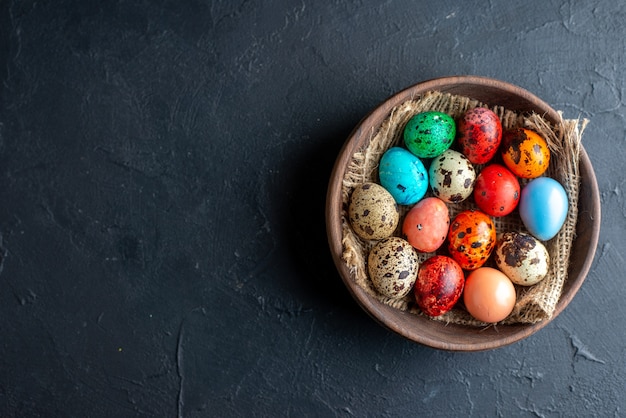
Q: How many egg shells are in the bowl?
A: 14